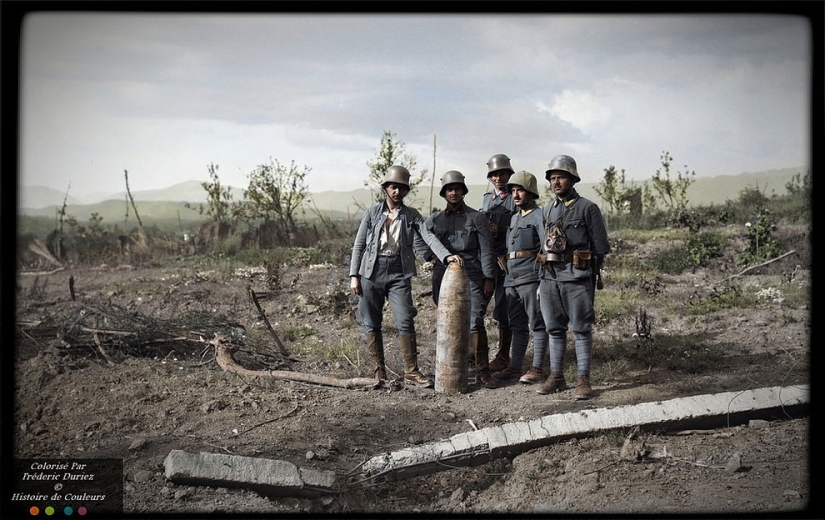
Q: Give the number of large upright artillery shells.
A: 1